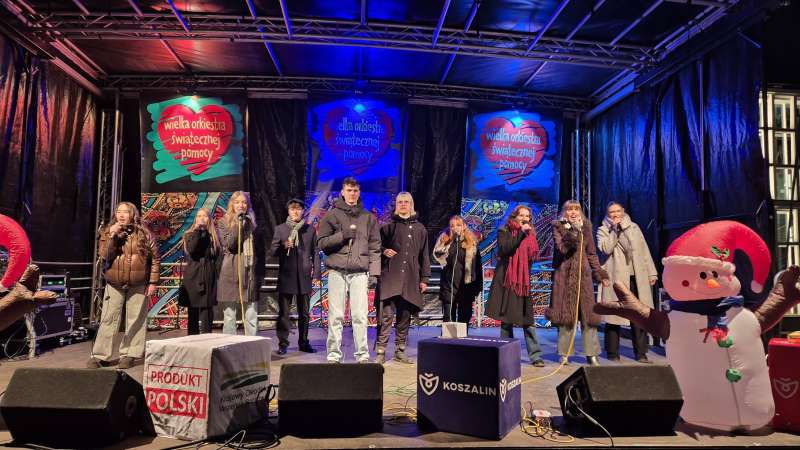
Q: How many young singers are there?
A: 10